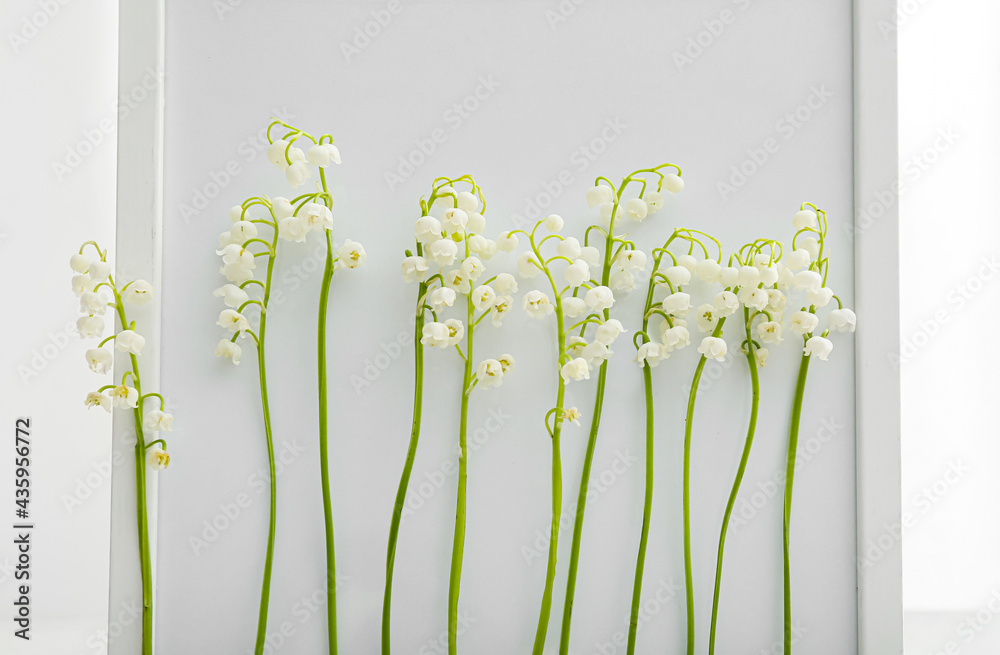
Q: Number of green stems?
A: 11